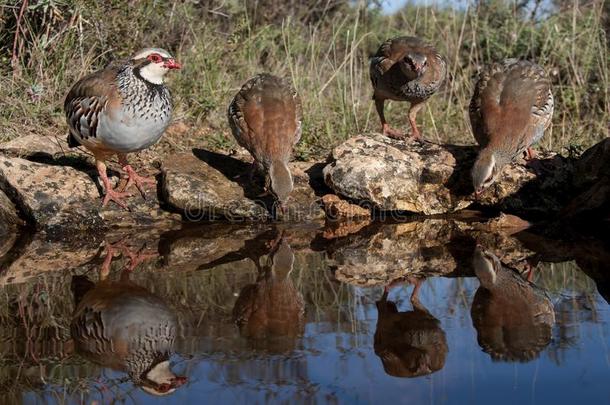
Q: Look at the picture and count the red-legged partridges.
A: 4